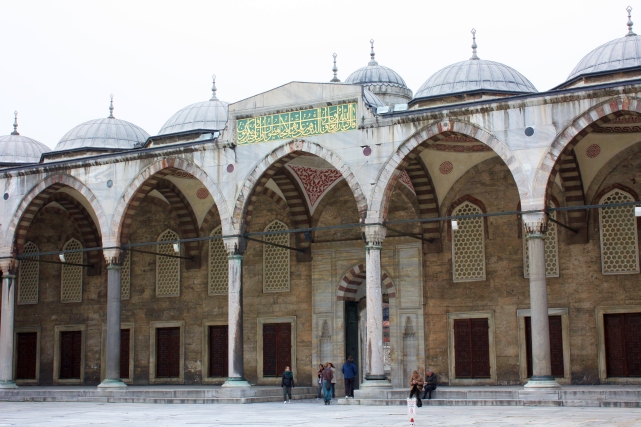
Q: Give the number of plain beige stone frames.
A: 9